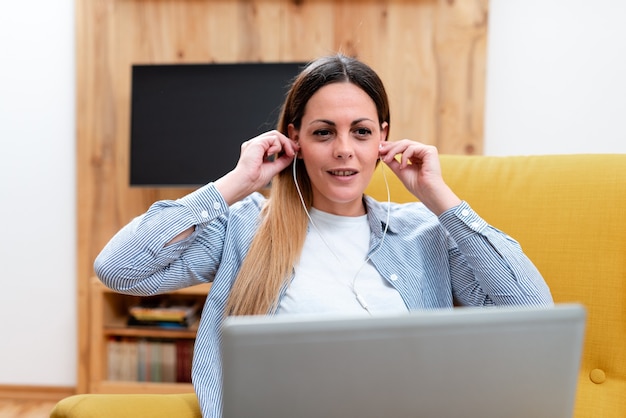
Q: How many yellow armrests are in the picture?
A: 1